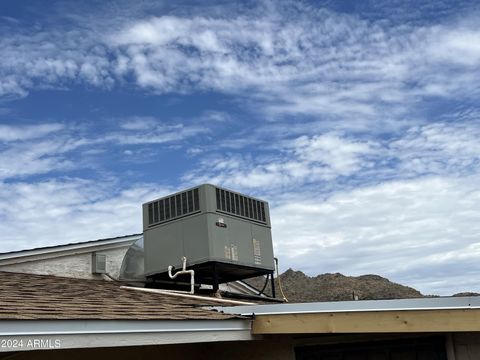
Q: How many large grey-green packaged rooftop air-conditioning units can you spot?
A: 1